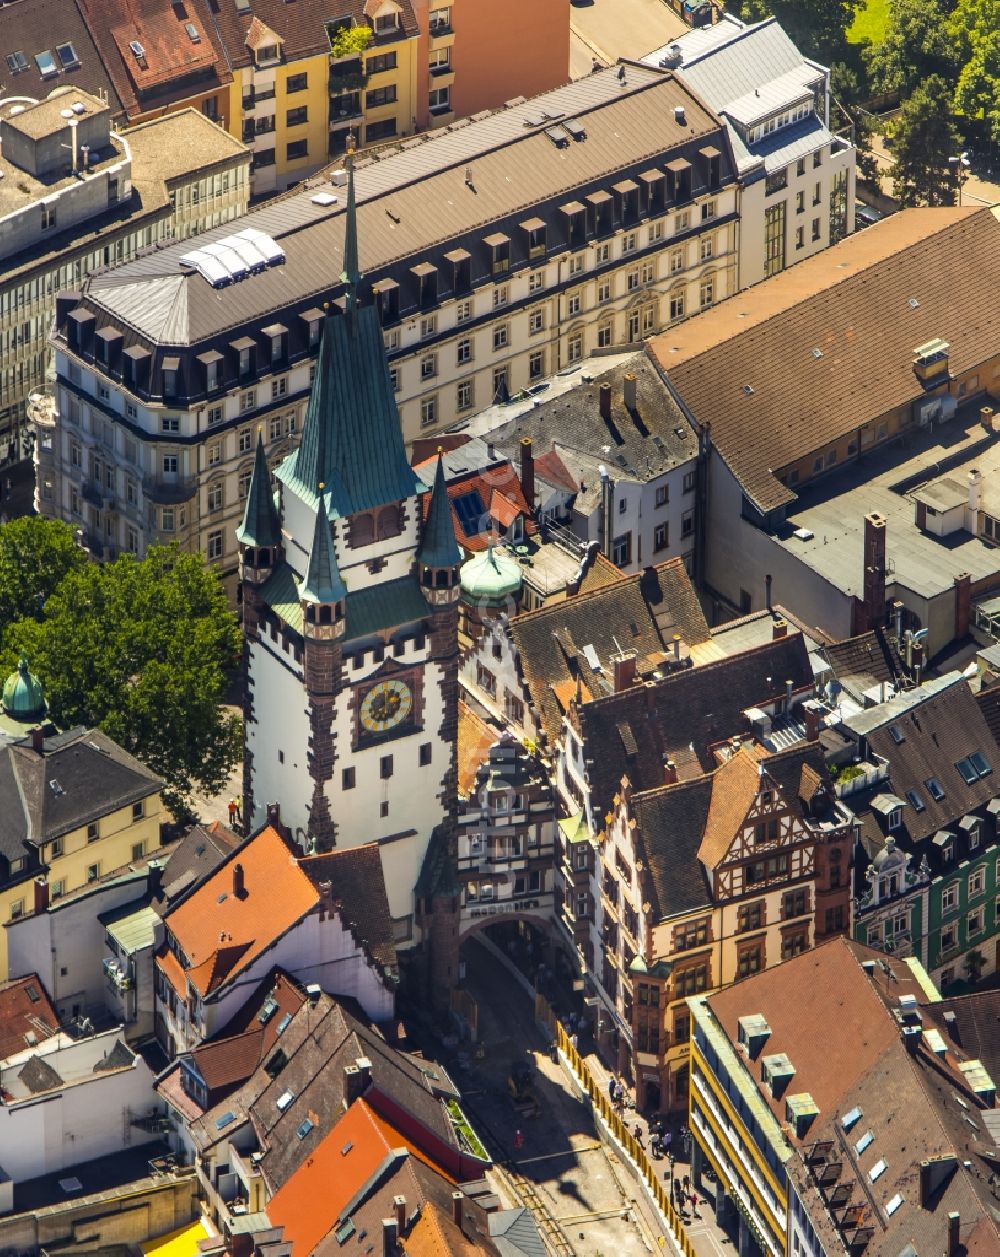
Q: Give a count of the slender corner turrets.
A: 3